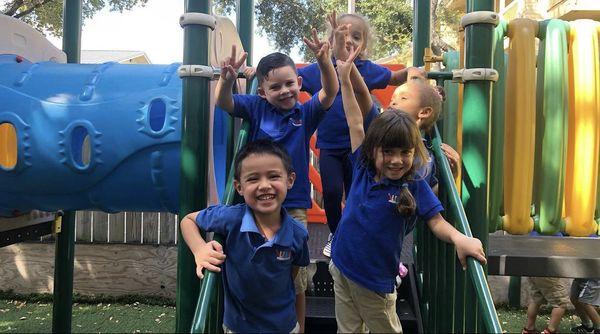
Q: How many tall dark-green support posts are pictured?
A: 5